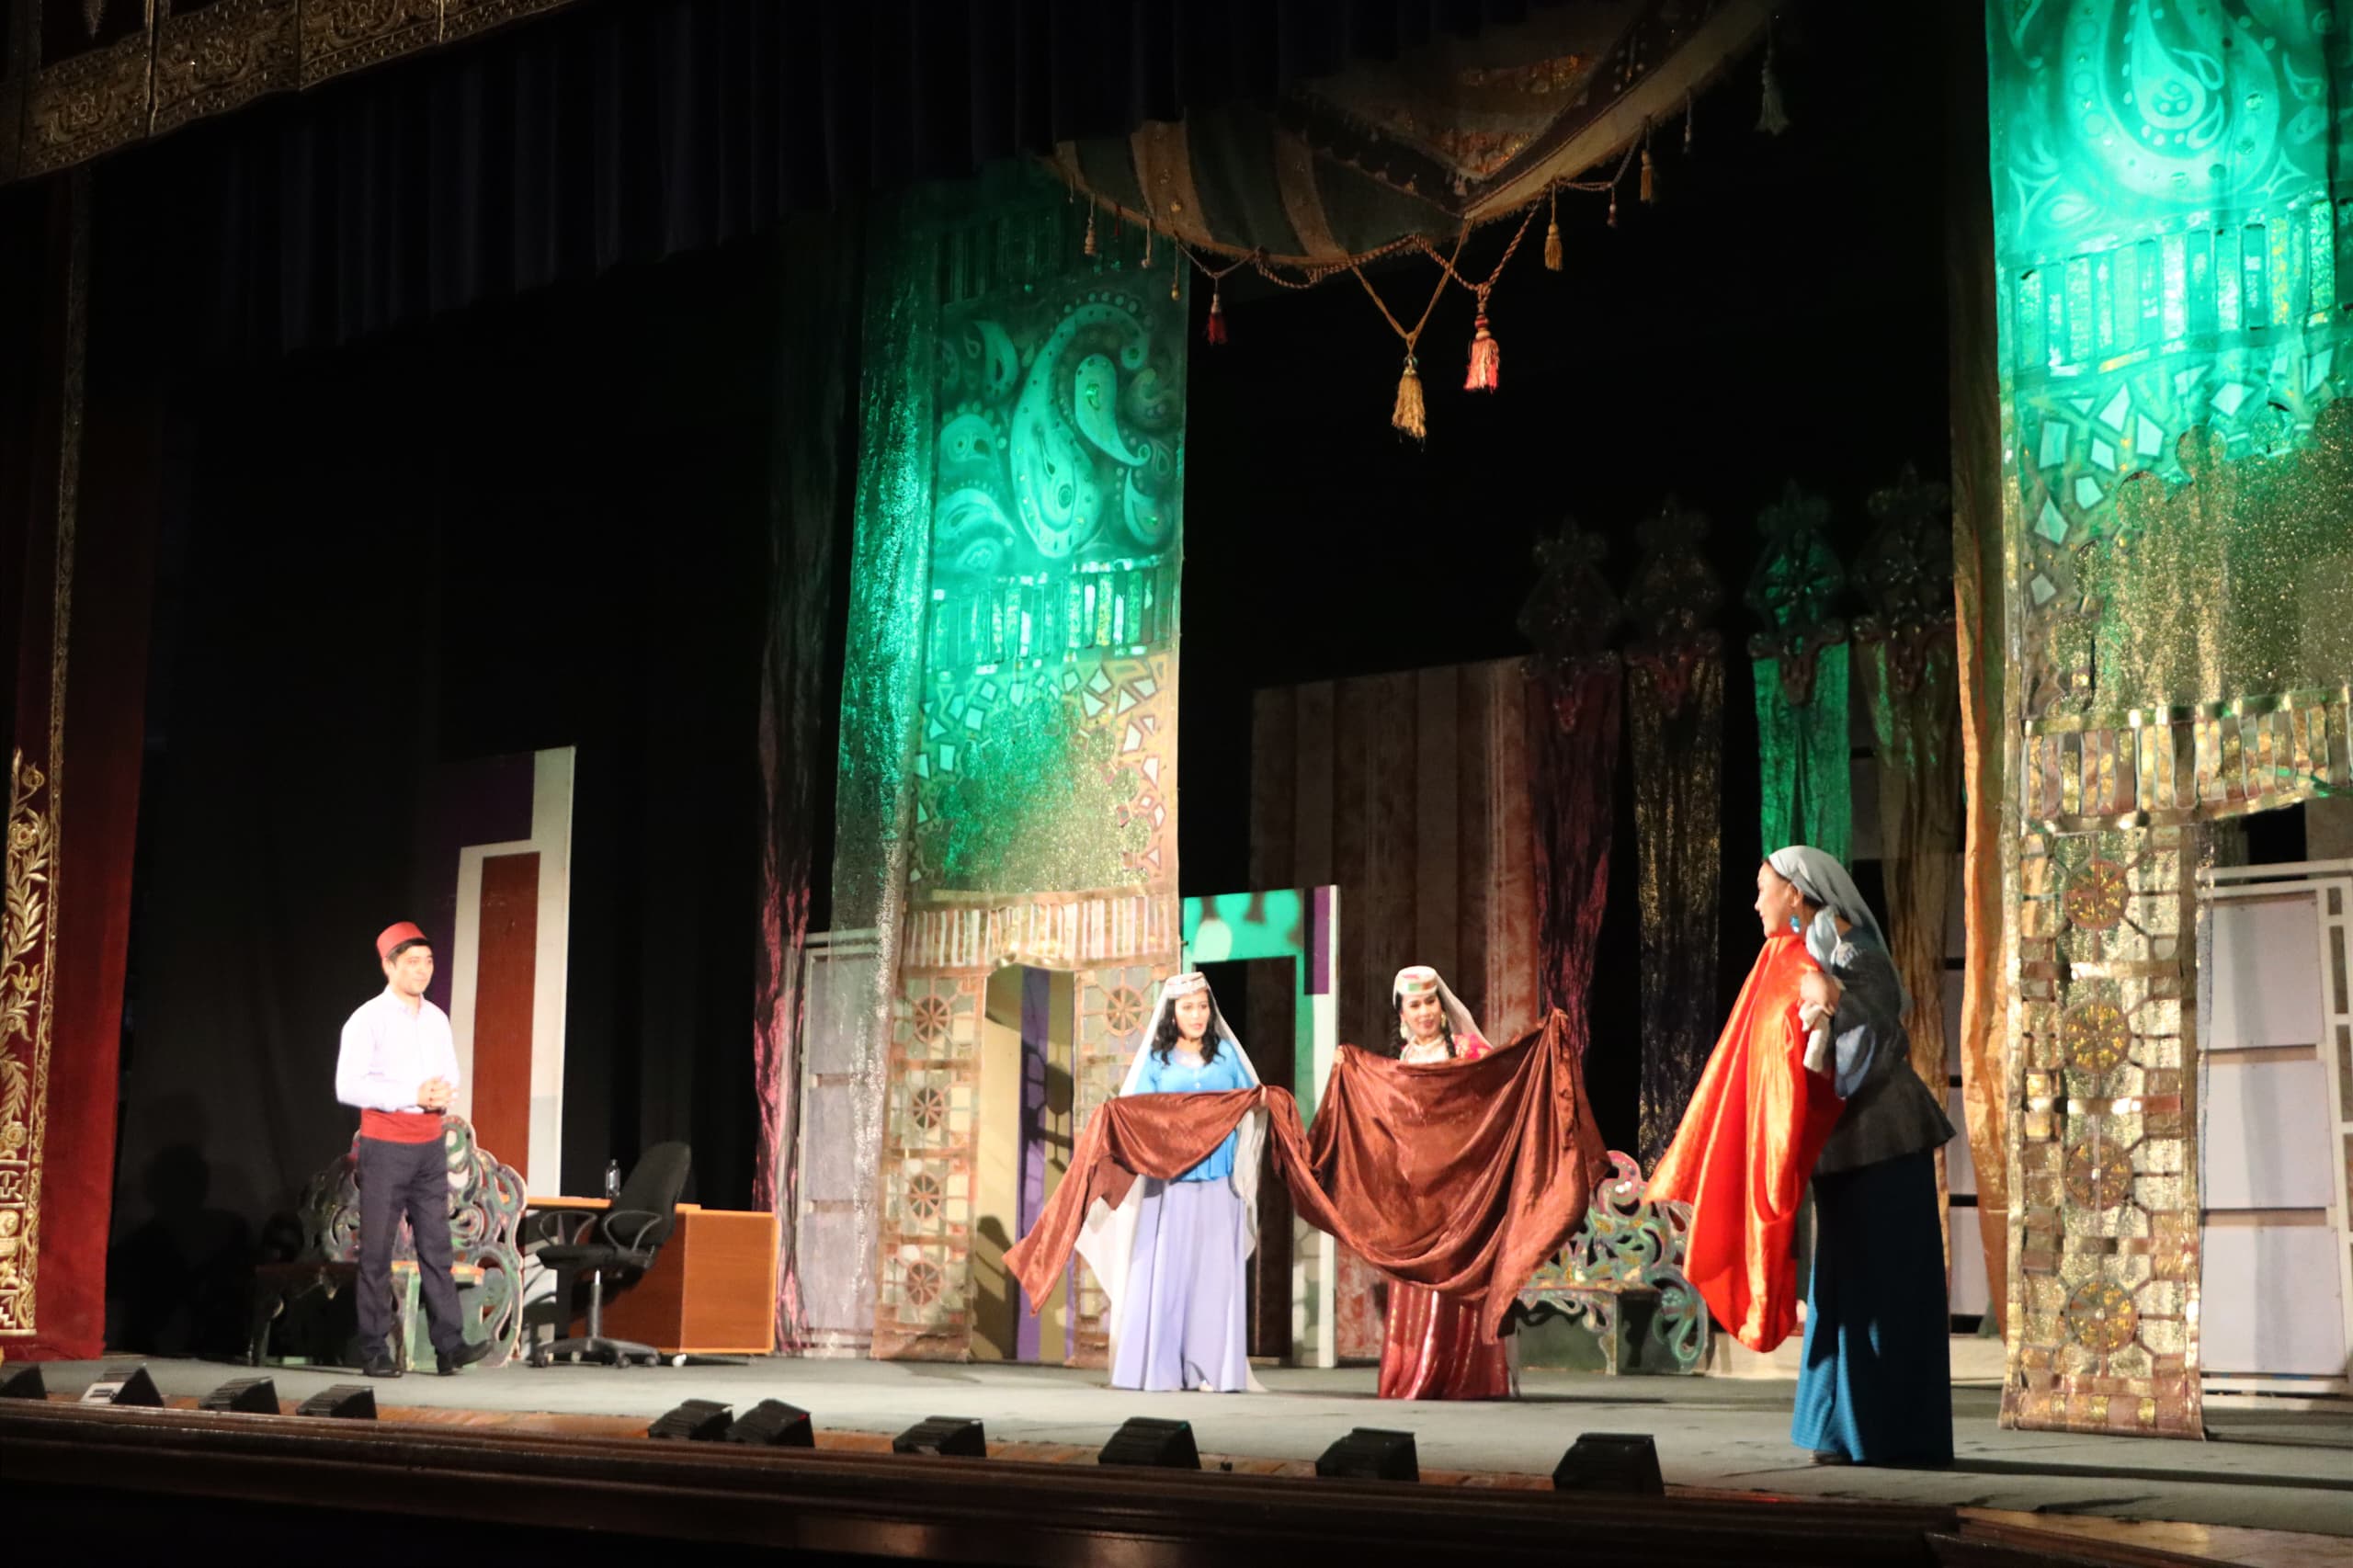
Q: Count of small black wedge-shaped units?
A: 10